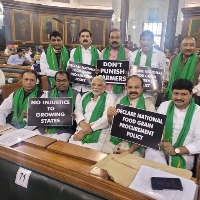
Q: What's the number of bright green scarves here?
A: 10